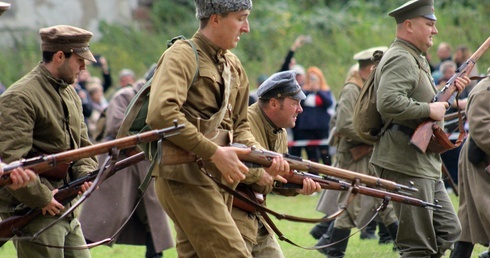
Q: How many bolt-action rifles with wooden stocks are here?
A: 5